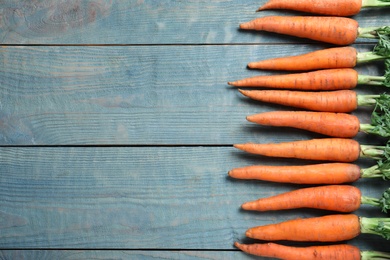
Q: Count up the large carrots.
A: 11